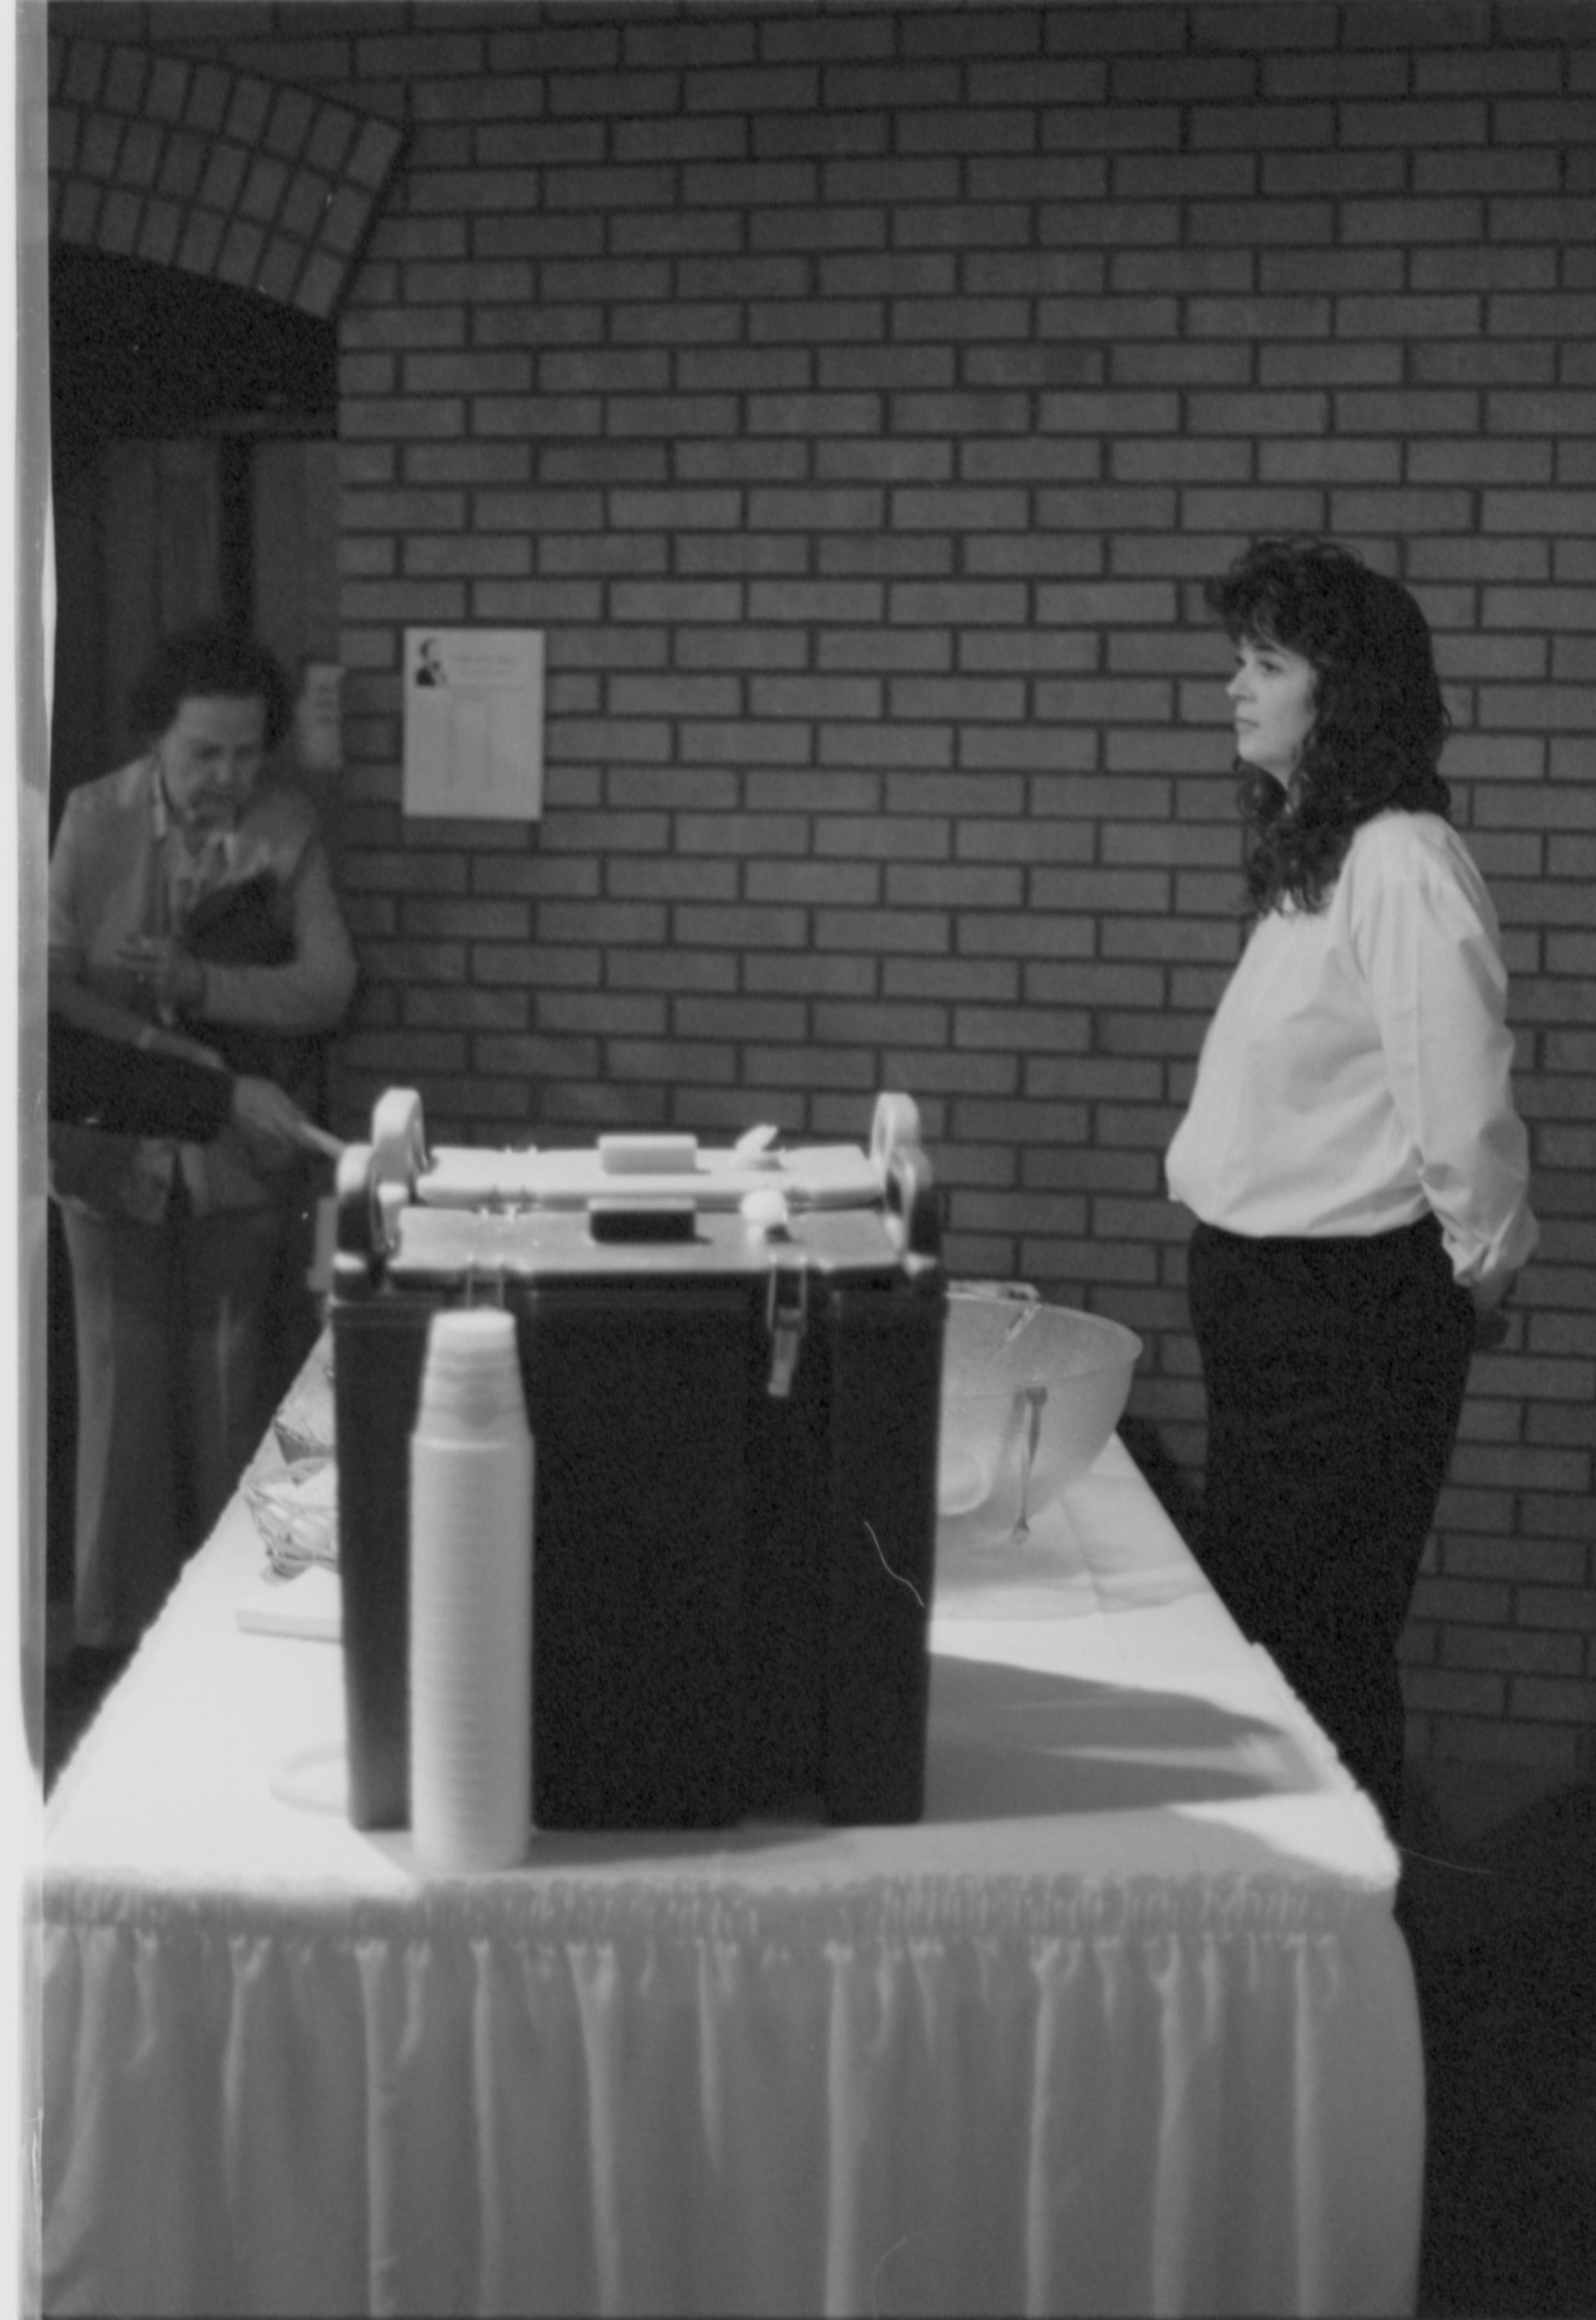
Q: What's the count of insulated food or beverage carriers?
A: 2